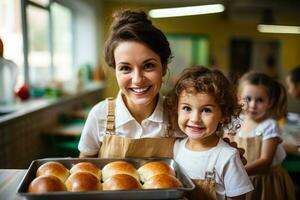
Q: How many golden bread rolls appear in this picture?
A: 8